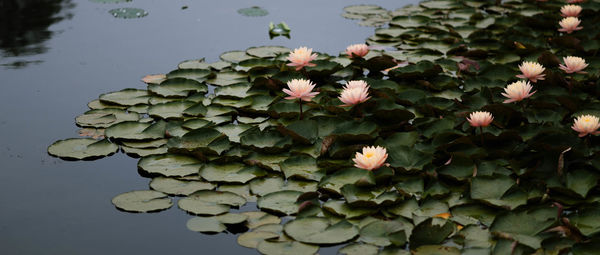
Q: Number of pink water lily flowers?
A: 12